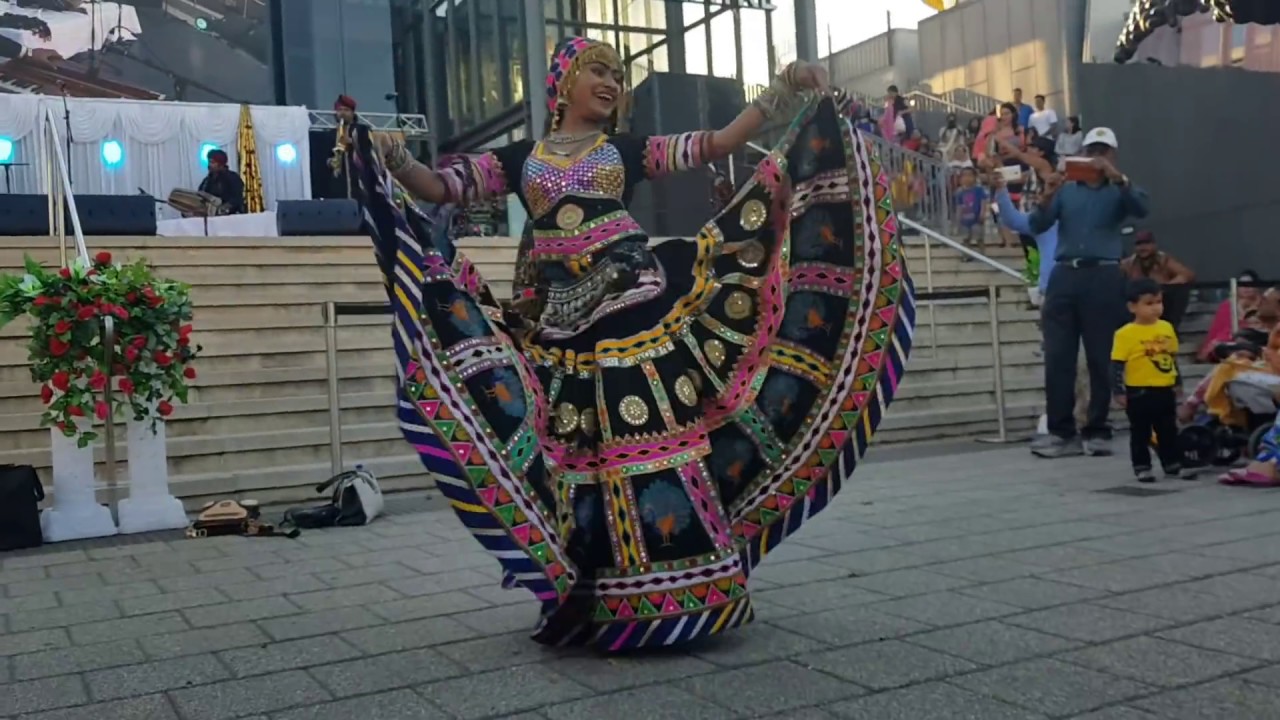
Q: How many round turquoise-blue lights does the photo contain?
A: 4